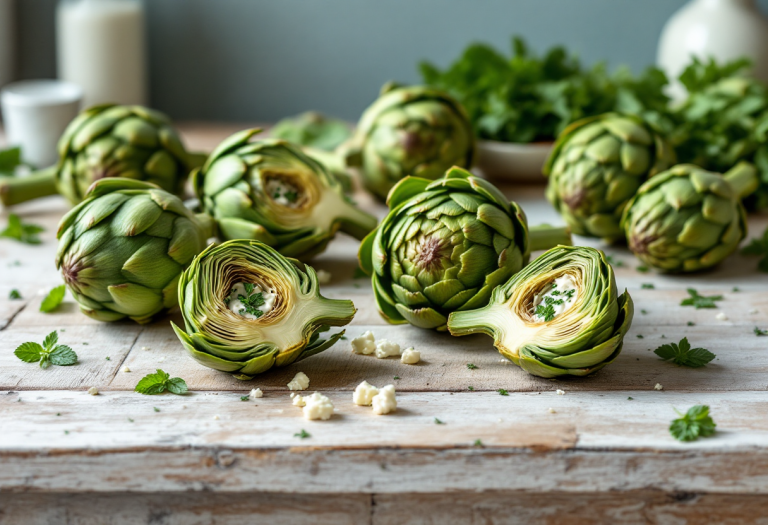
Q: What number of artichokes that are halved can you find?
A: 3